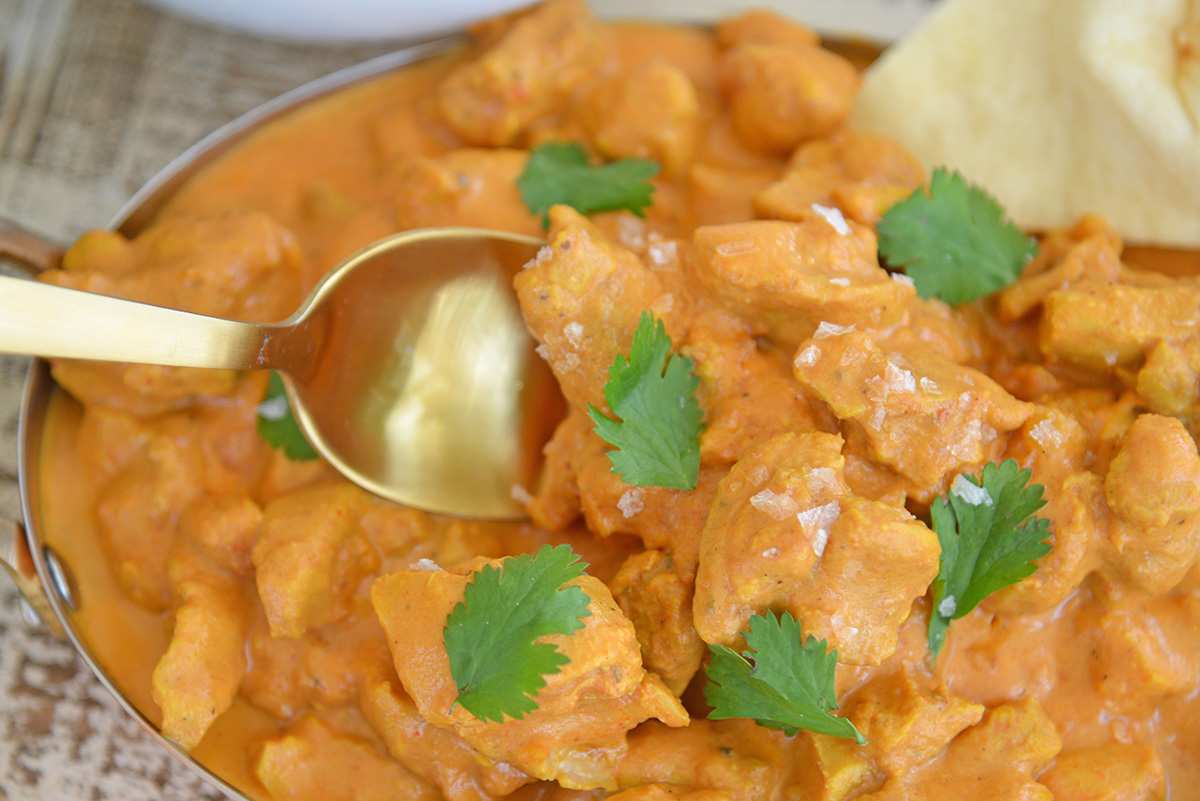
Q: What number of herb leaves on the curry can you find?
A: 7